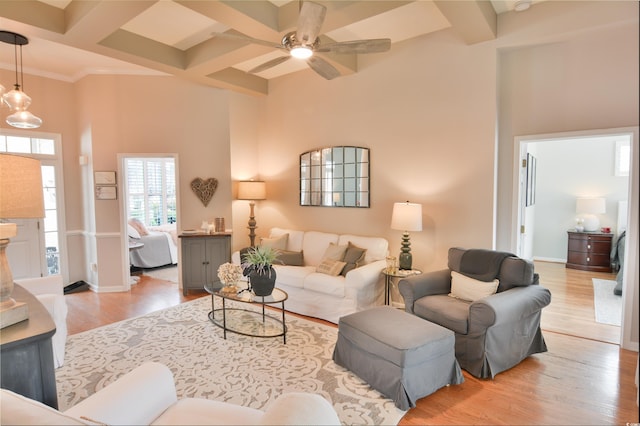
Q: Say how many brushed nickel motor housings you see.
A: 1